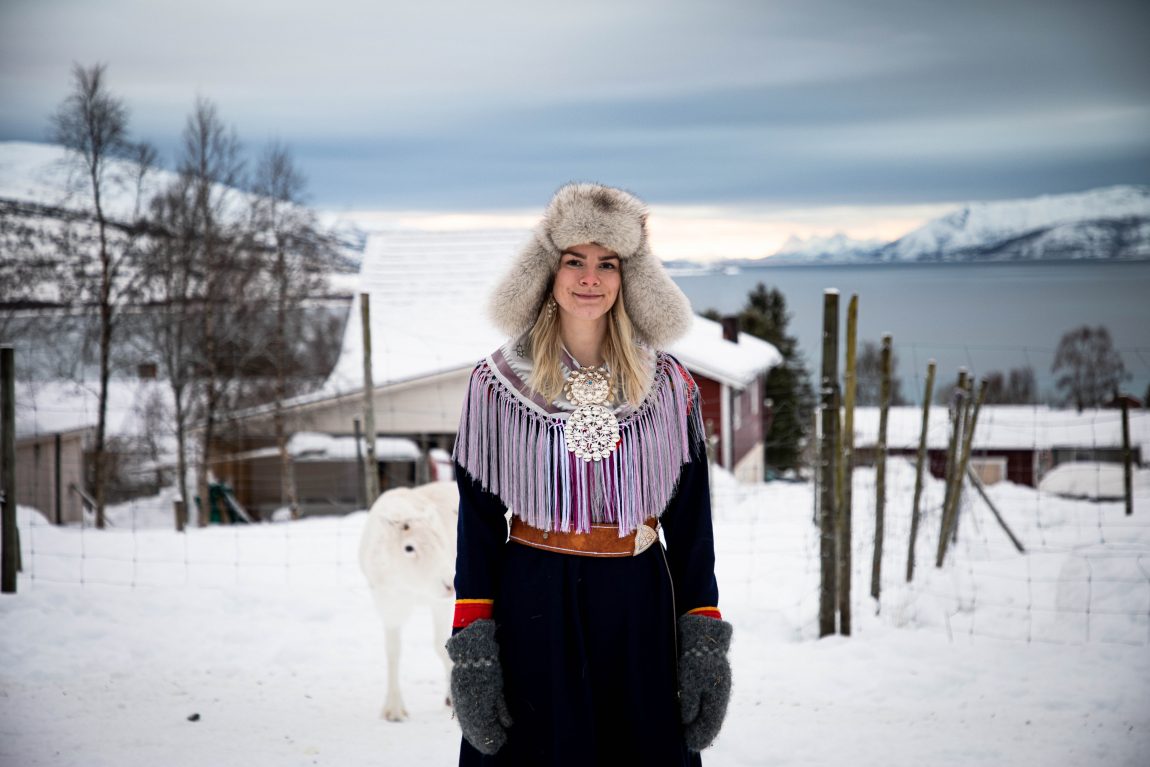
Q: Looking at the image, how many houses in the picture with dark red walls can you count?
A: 2